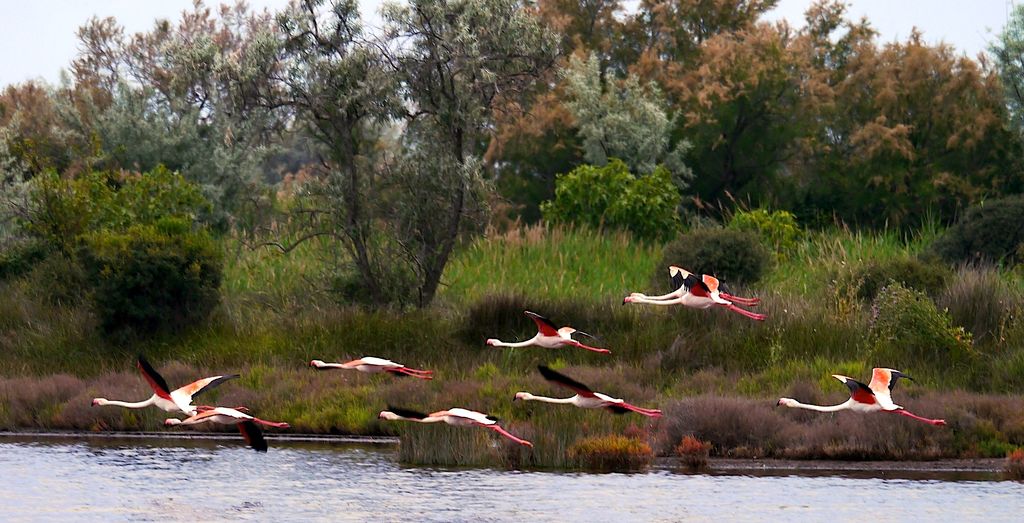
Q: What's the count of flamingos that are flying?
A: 9